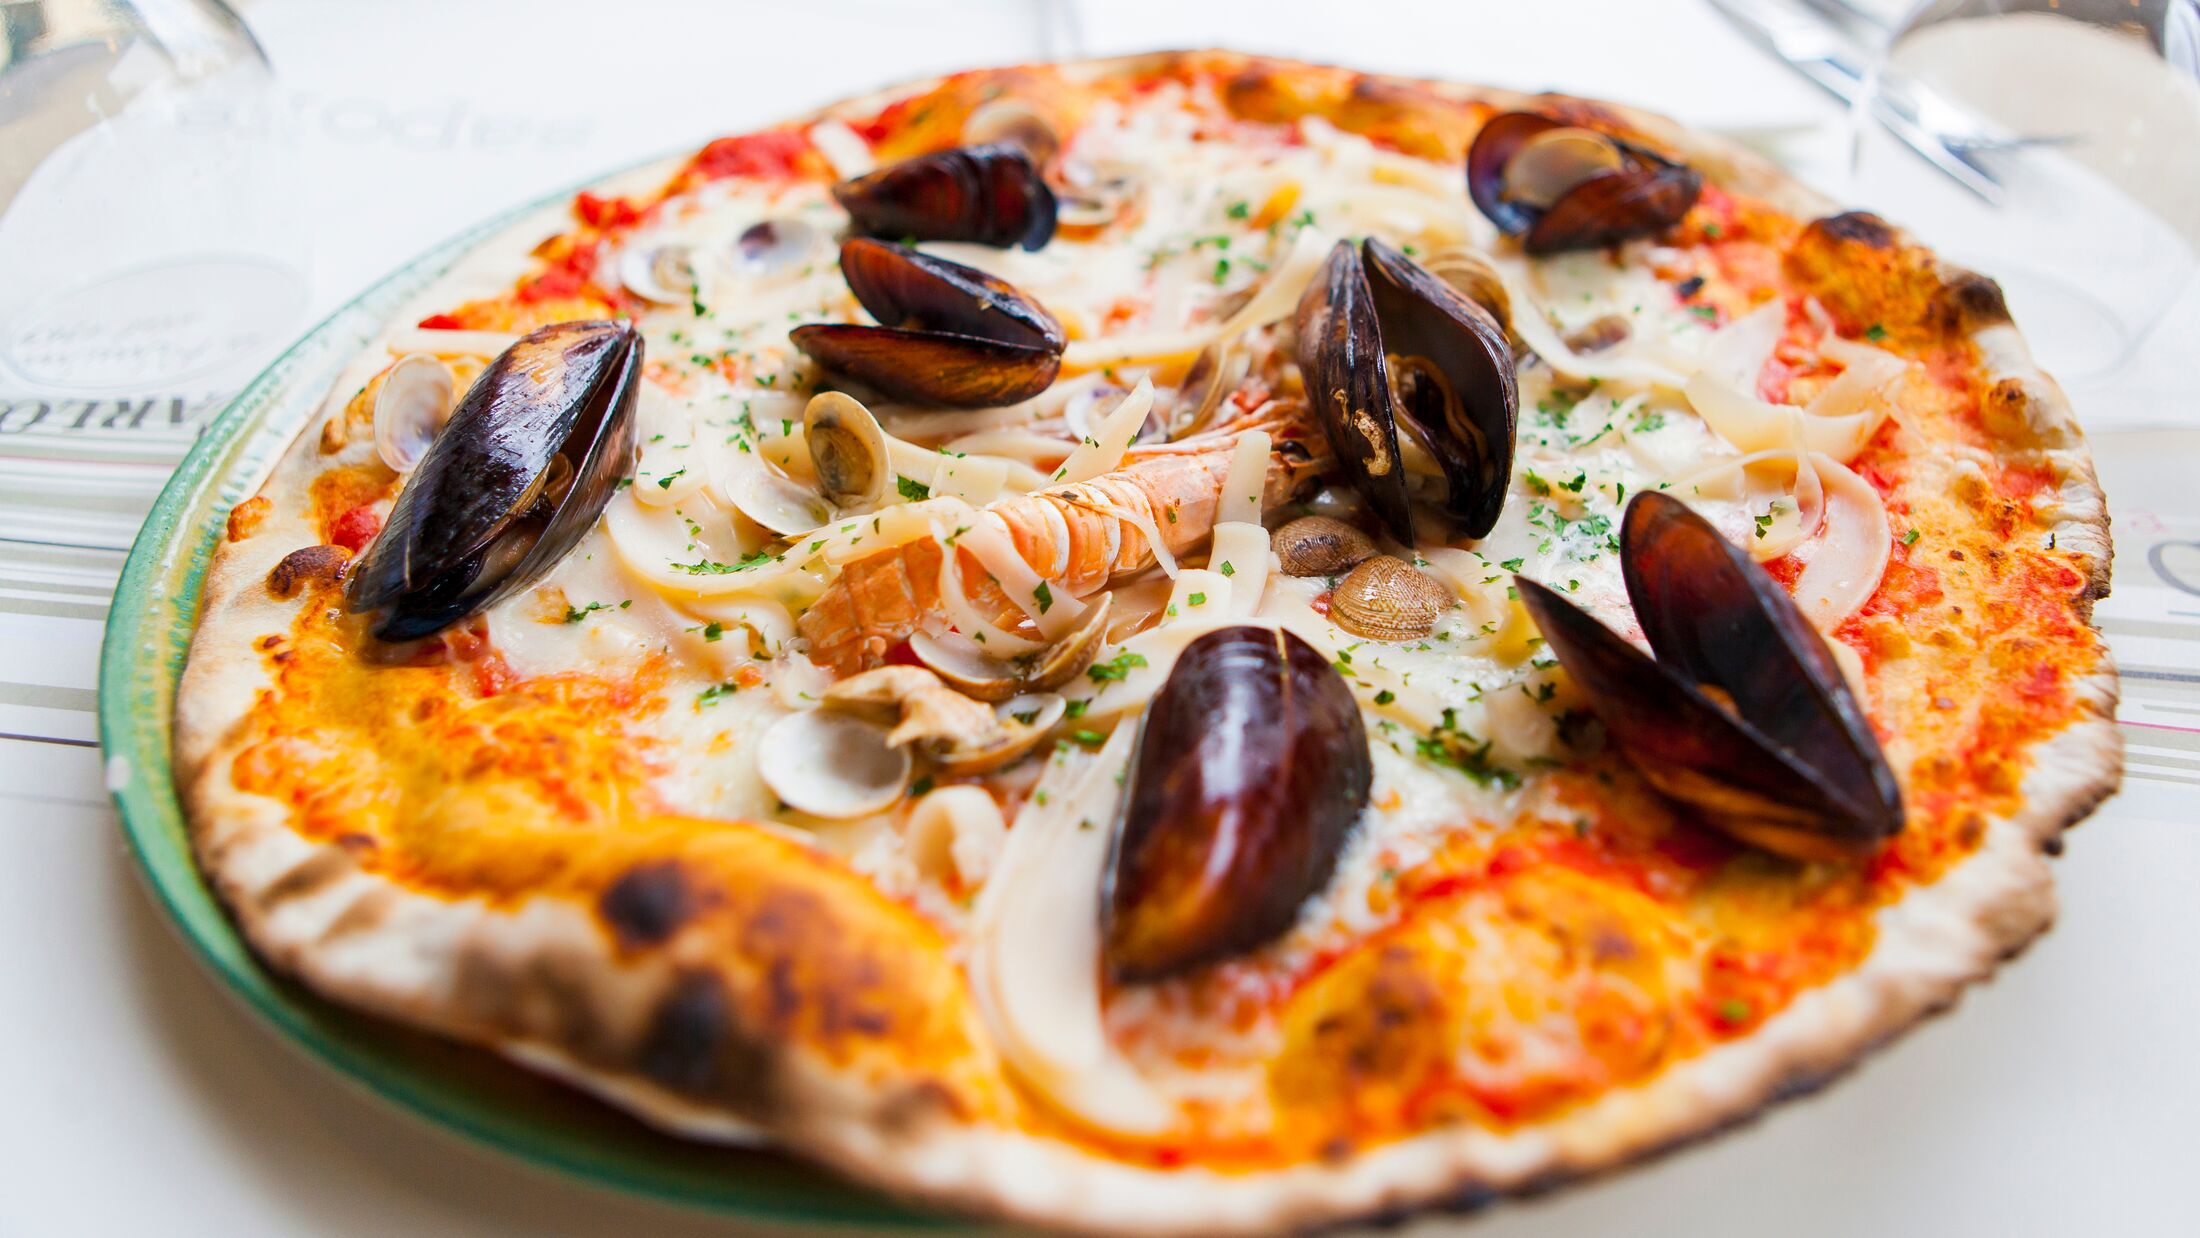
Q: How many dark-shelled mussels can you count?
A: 7